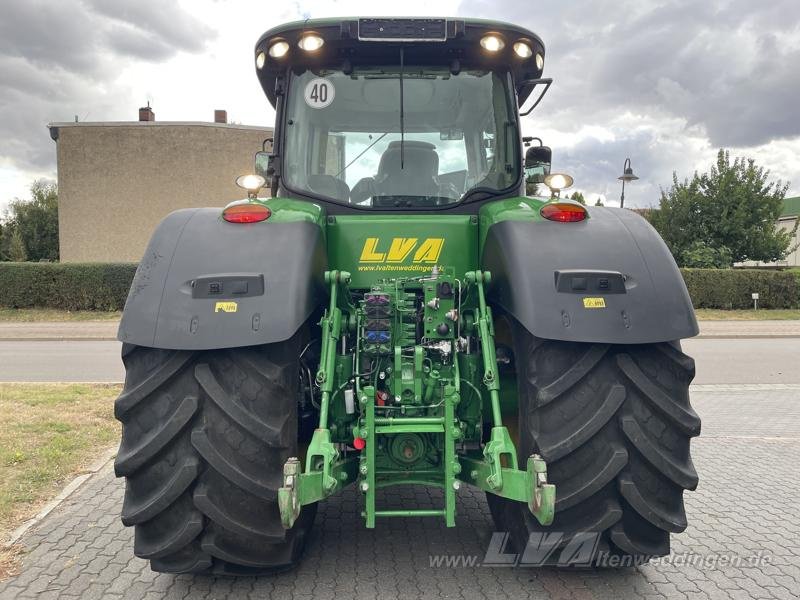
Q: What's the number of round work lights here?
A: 8